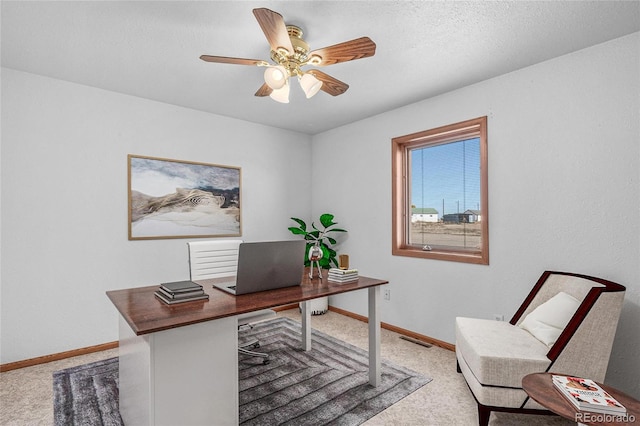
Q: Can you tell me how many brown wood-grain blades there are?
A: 5